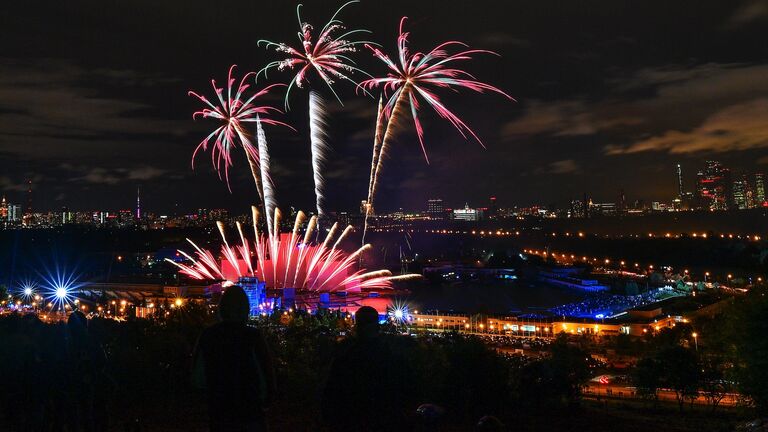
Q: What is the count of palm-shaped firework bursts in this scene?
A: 3